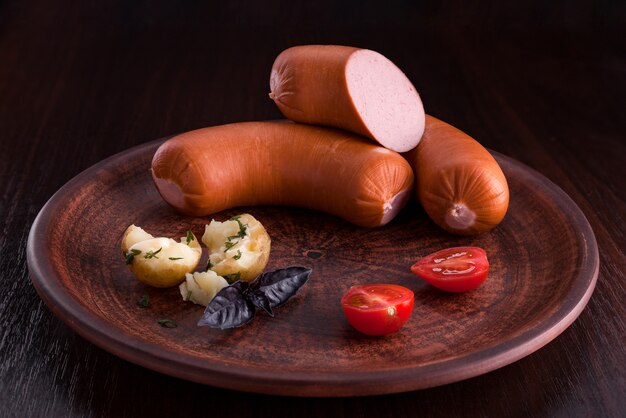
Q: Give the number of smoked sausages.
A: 3